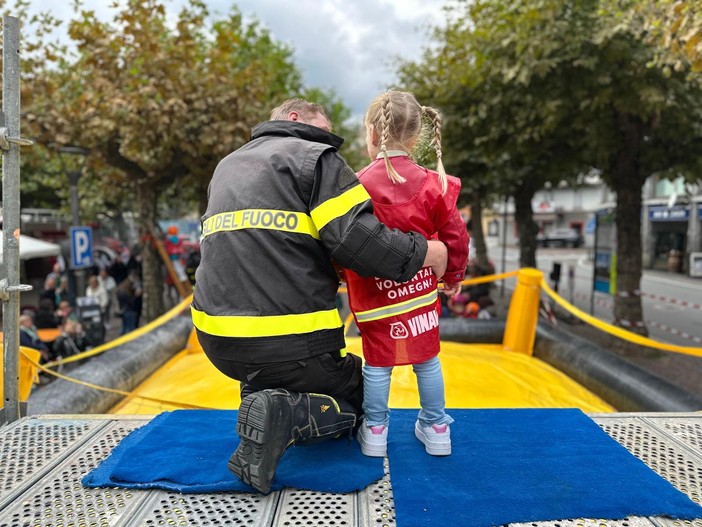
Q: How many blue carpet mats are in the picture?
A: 2